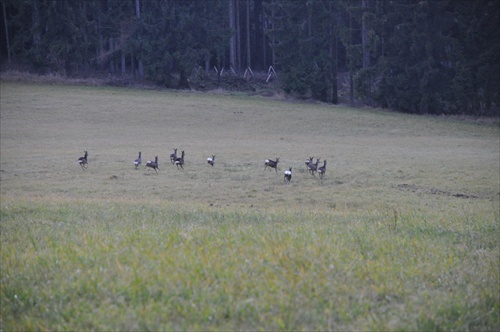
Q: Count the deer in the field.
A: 11